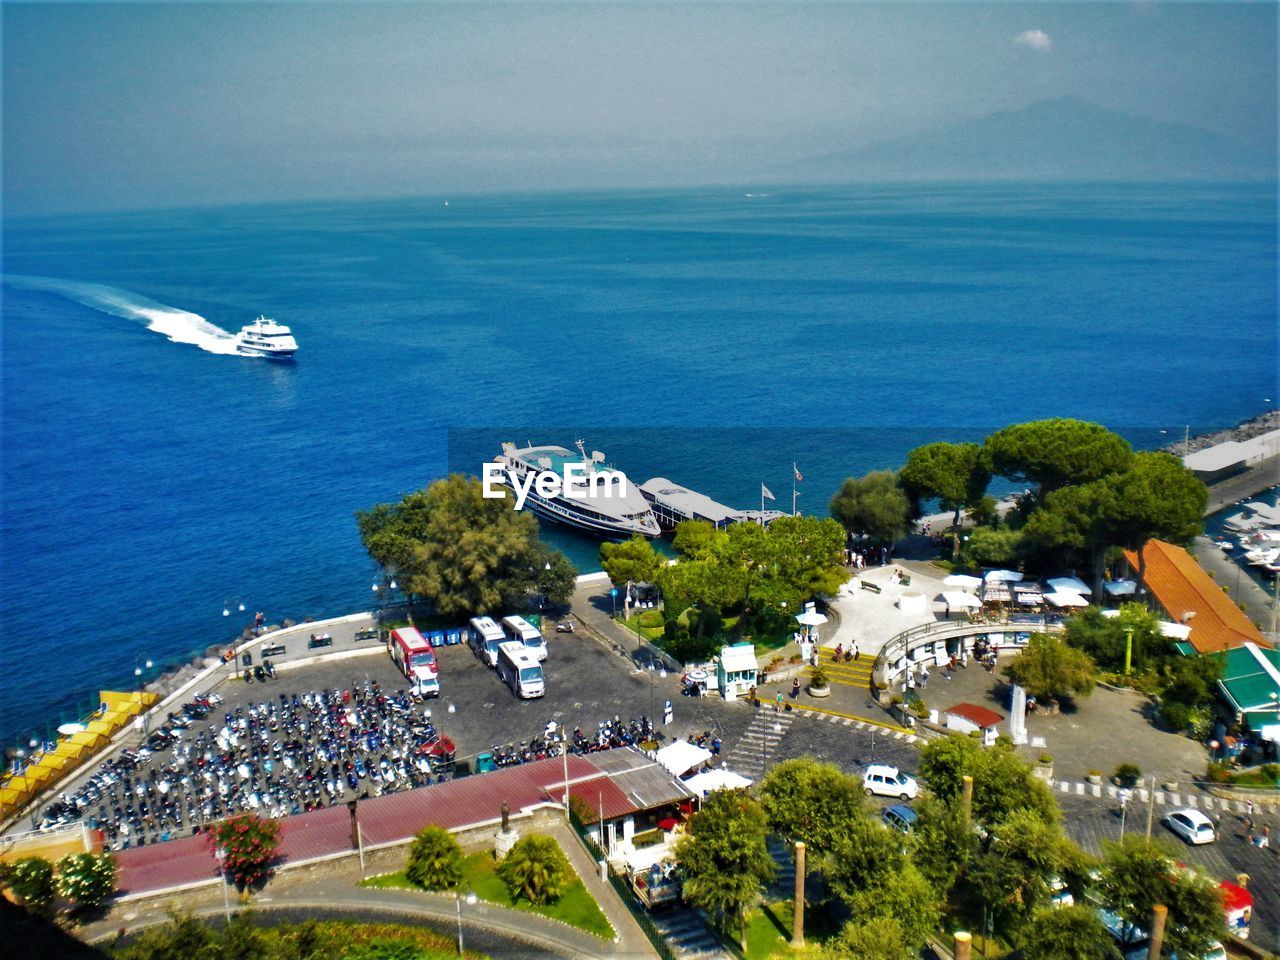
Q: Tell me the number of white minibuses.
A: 3